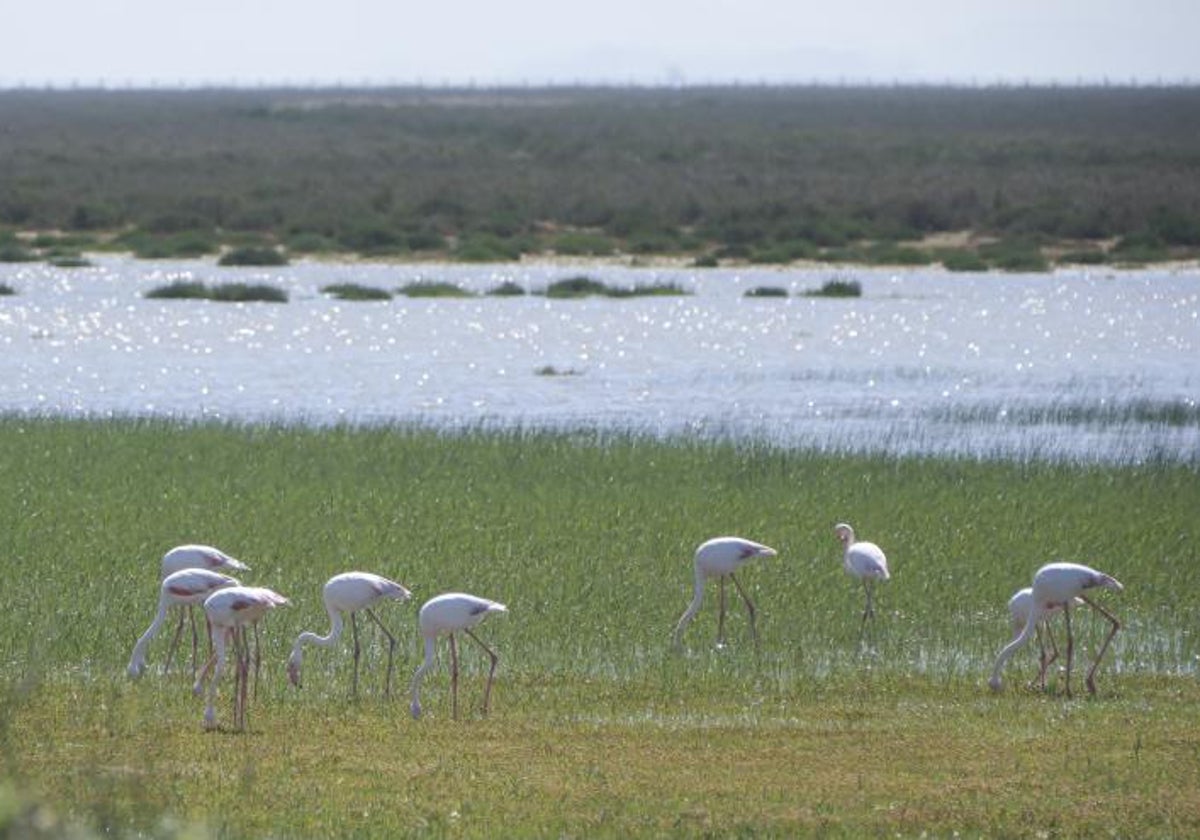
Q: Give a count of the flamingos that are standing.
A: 9